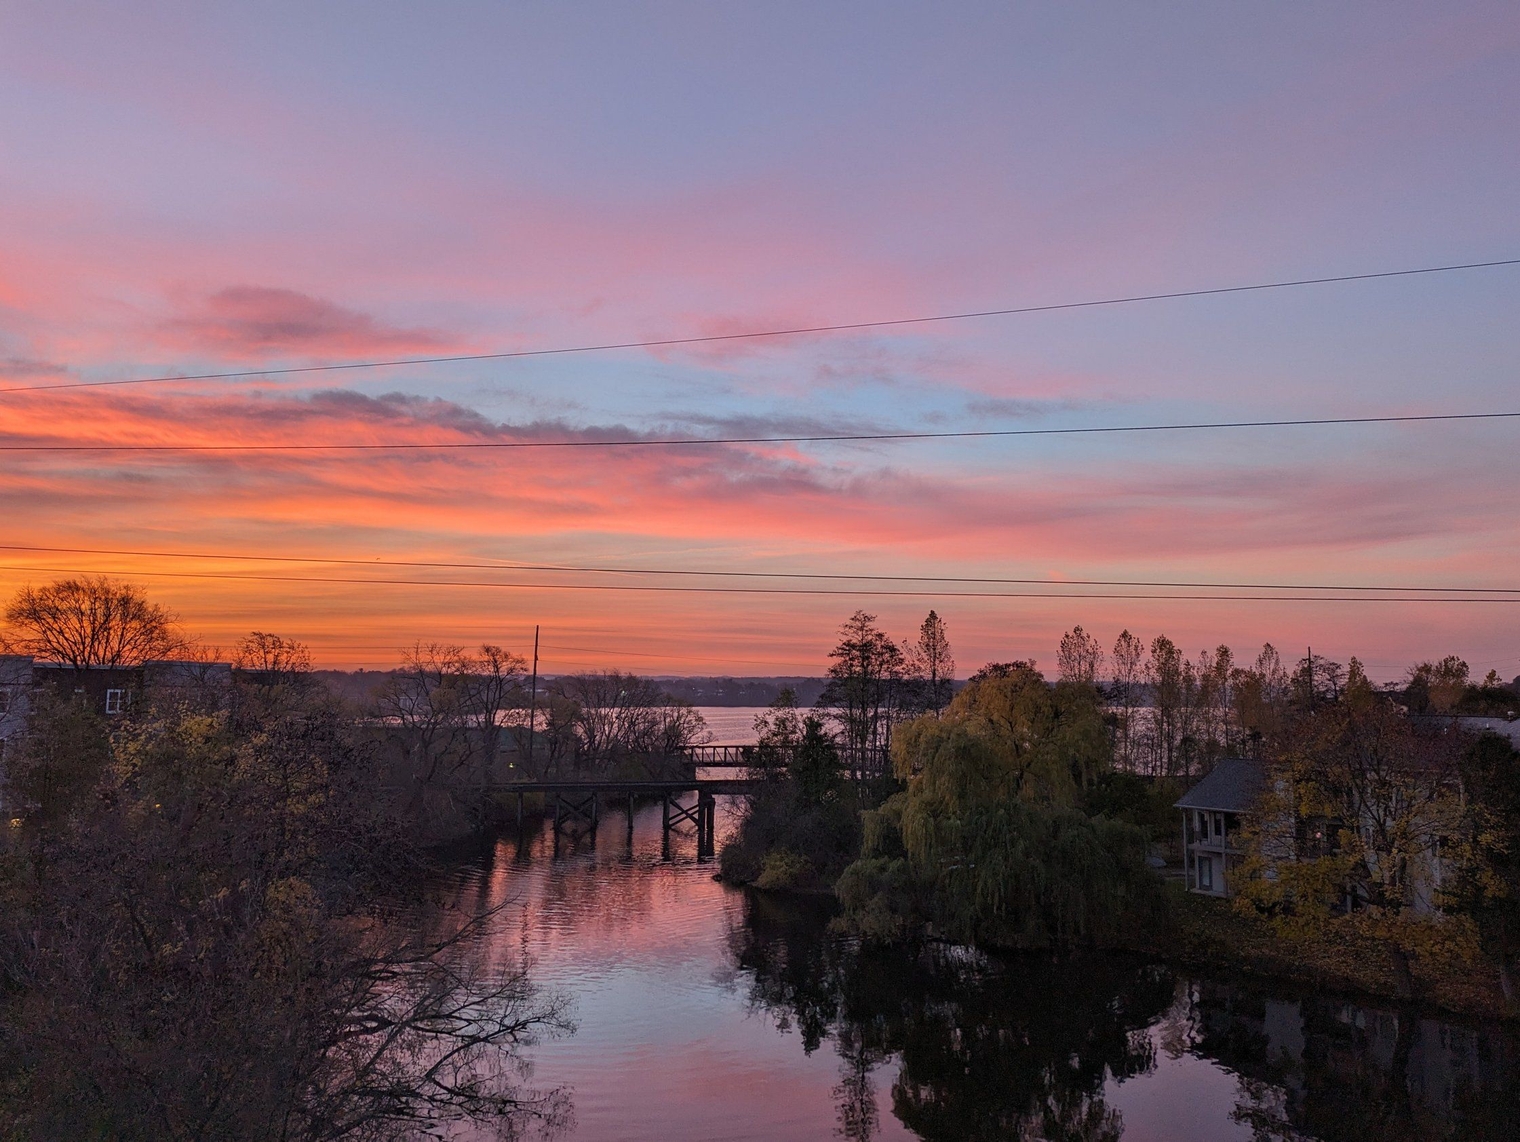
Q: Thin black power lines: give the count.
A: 4